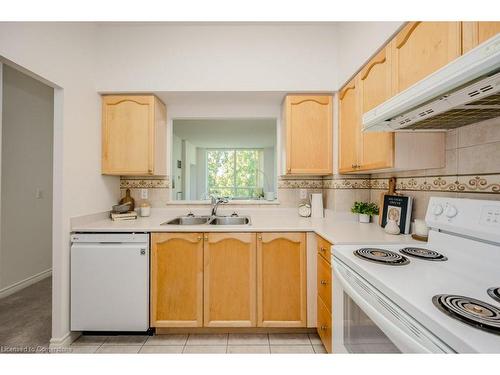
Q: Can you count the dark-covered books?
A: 1